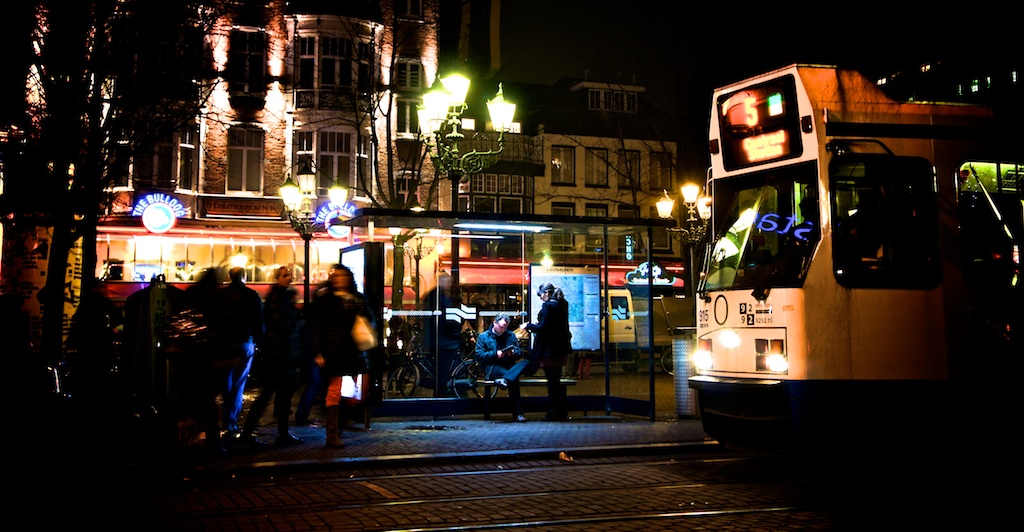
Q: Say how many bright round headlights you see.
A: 3